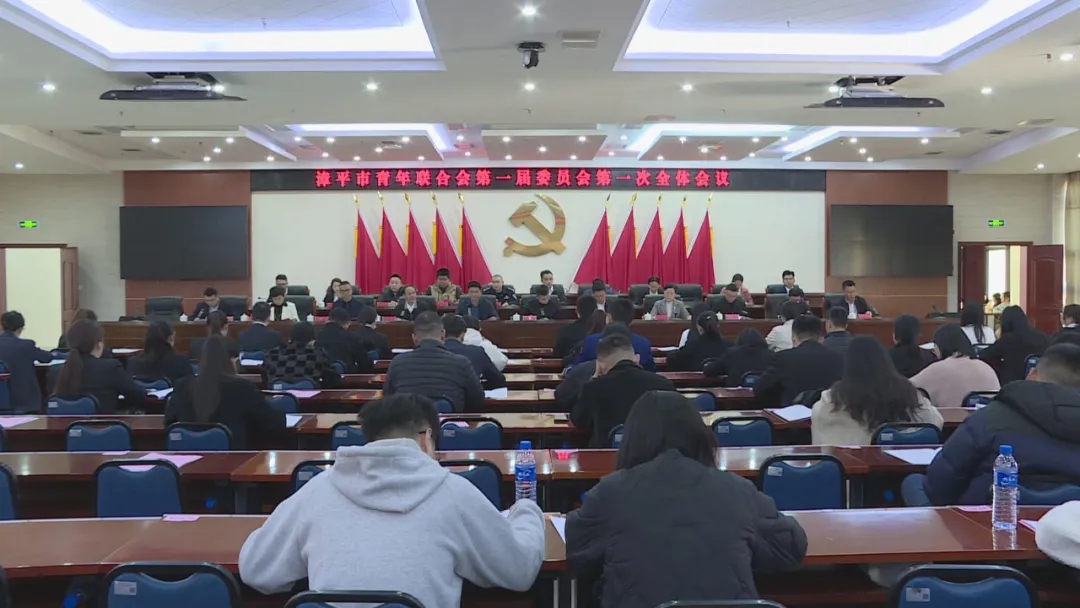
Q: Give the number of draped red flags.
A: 10